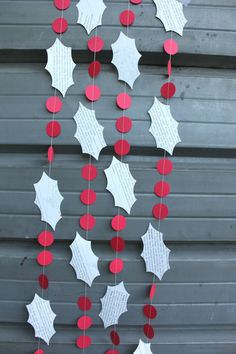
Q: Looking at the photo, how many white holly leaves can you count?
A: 13